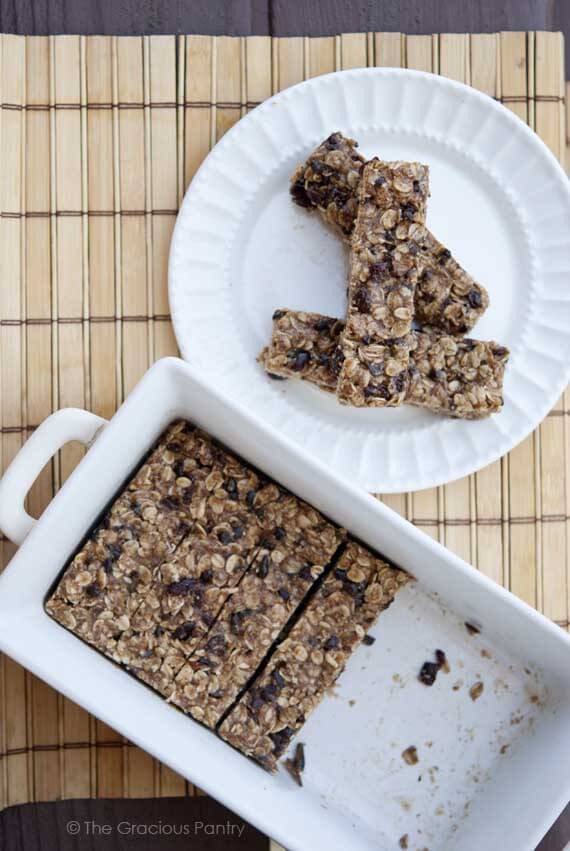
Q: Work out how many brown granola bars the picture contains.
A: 7